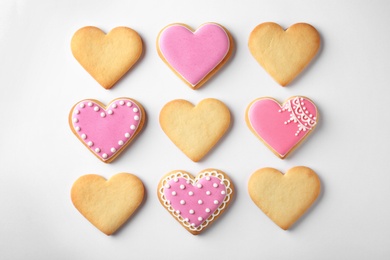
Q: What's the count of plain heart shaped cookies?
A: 5